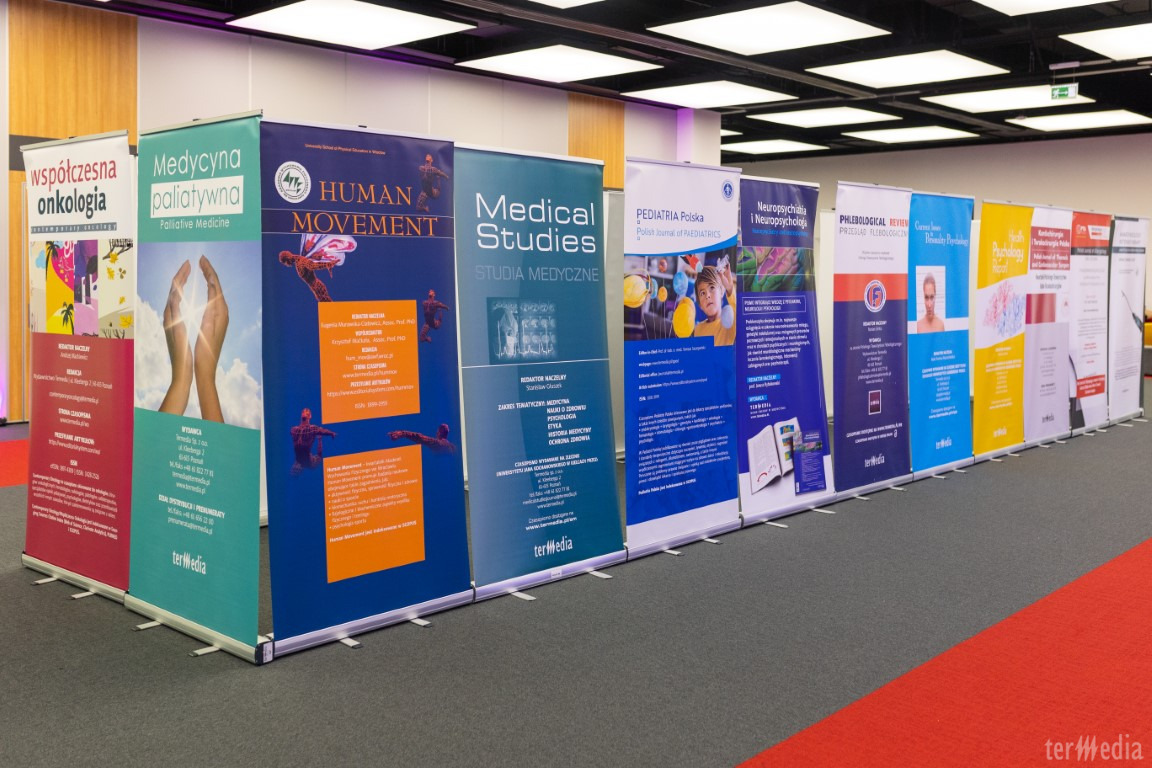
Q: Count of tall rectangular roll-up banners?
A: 12